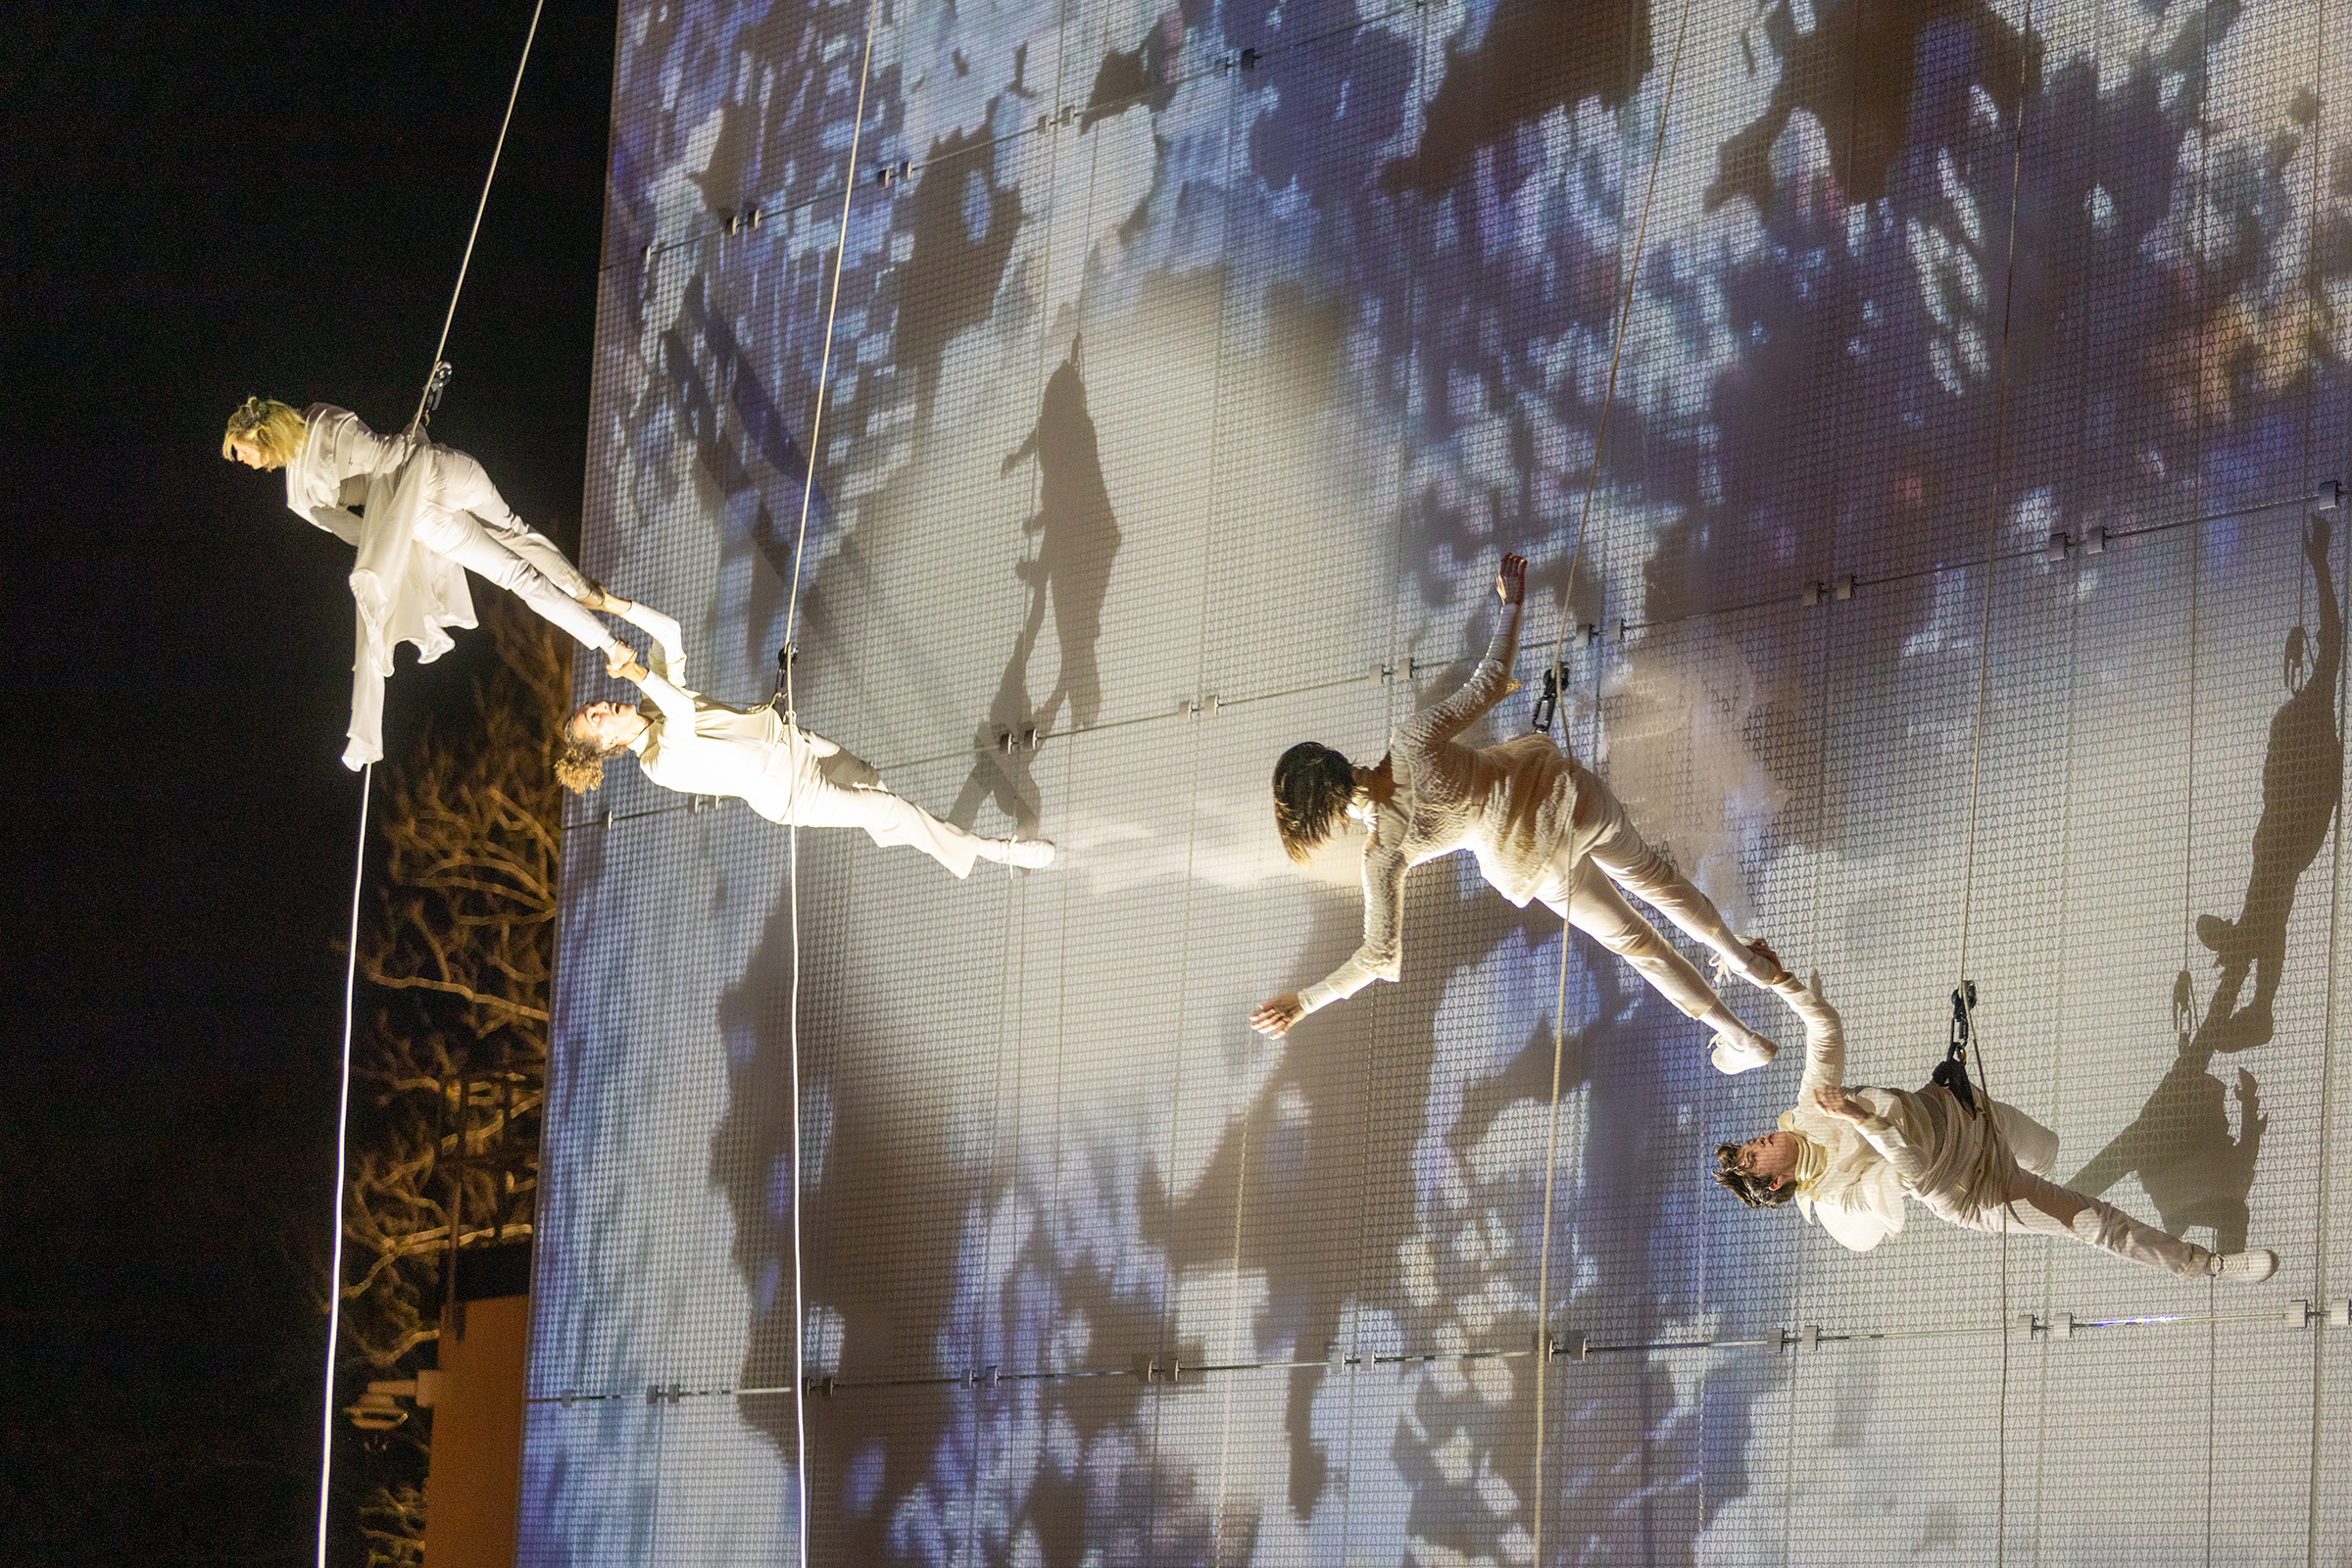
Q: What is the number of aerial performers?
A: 4